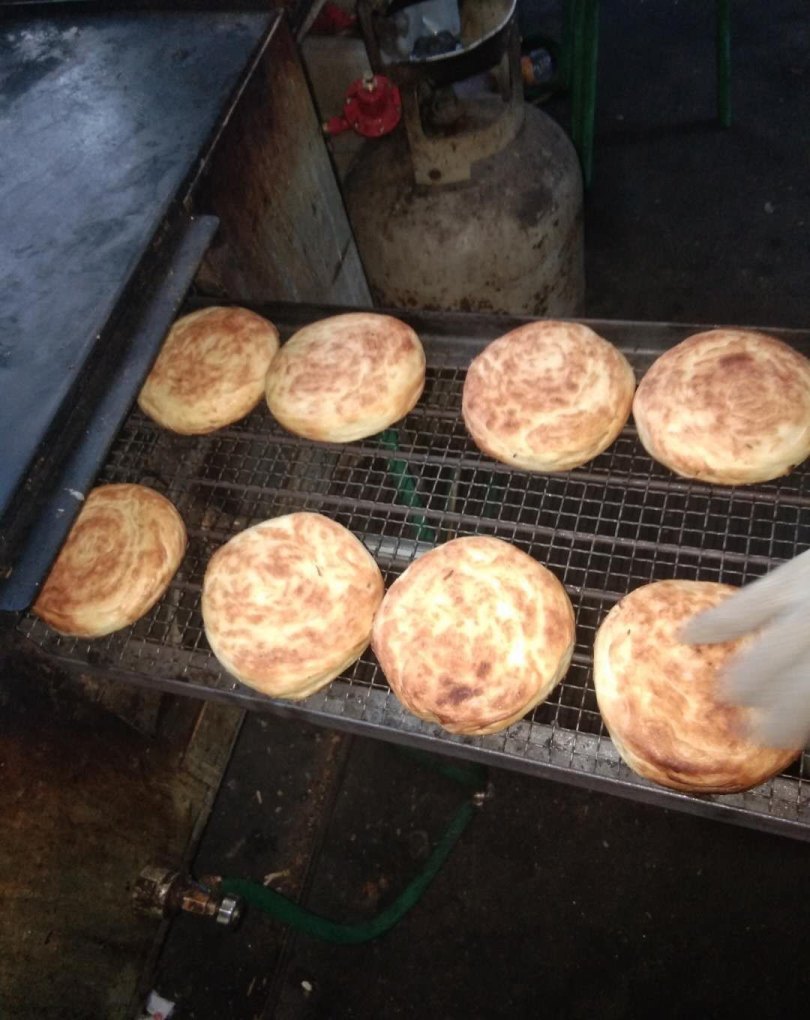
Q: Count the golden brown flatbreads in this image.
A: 8